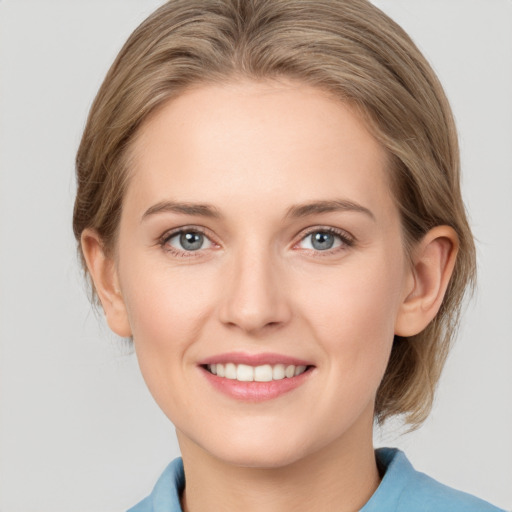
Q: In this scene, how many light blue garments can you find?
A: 1